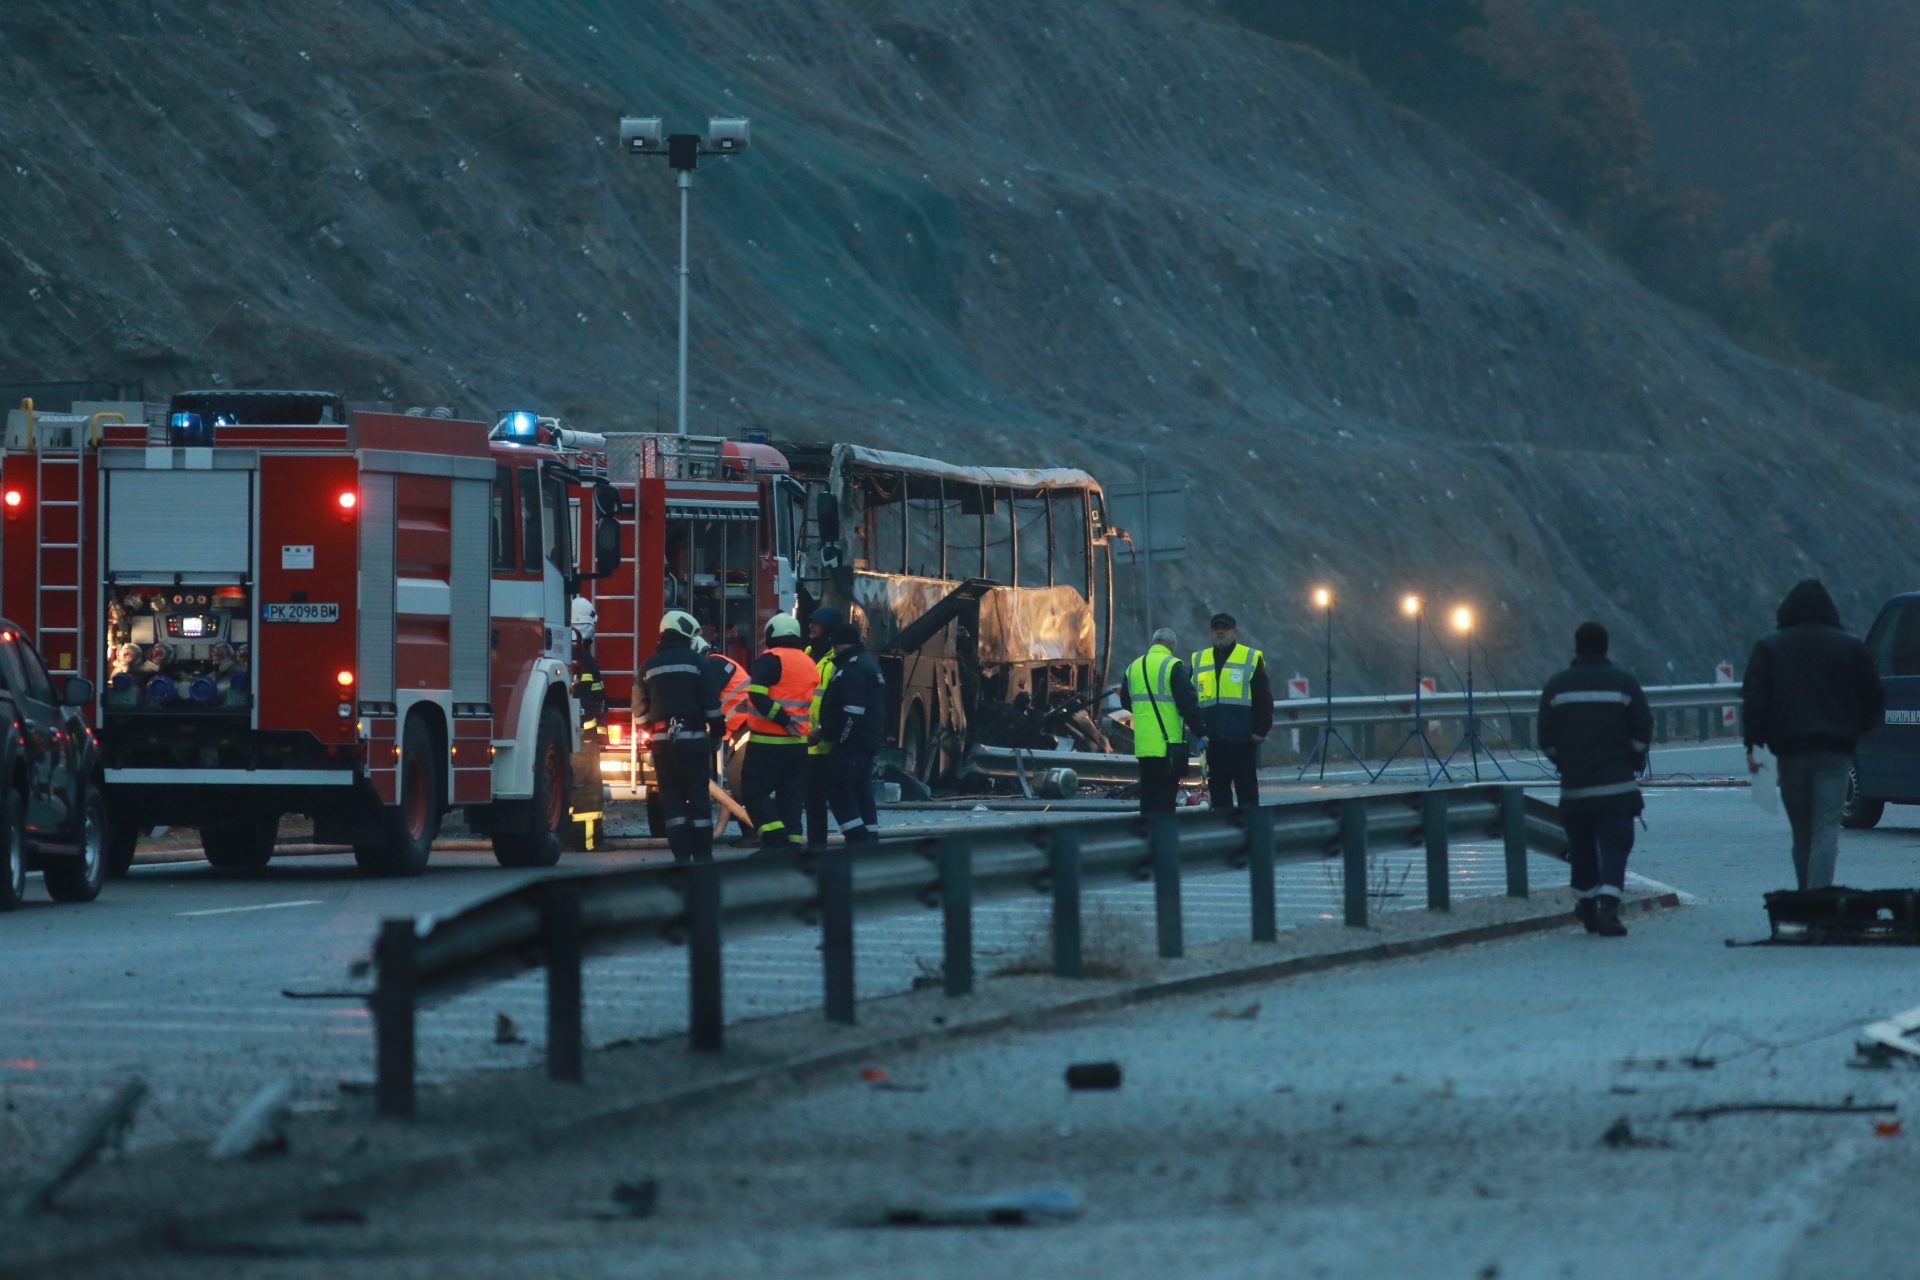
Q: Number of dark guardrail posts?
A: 11